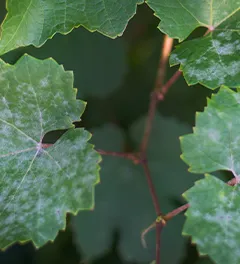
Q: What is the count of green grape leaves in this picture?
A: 4